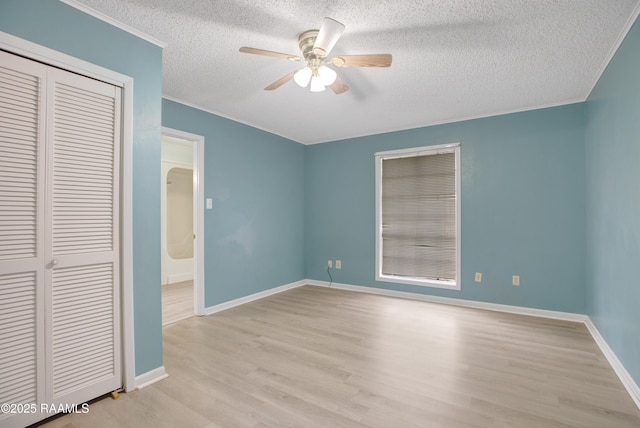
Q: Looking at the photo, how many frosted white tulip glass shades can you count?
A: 3